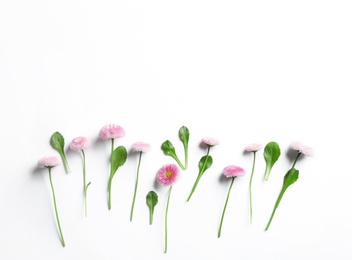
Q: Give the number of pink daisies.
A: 9